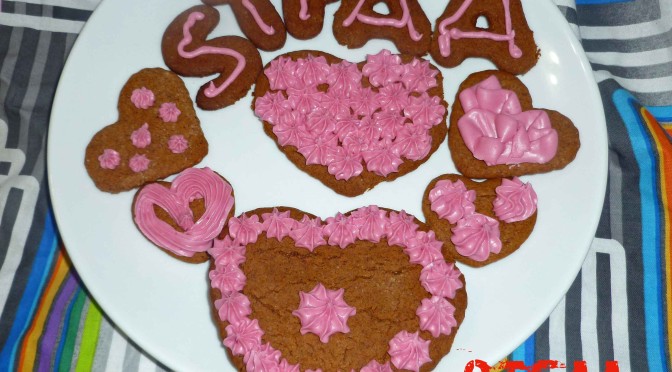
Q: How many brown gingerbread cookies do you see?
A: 11